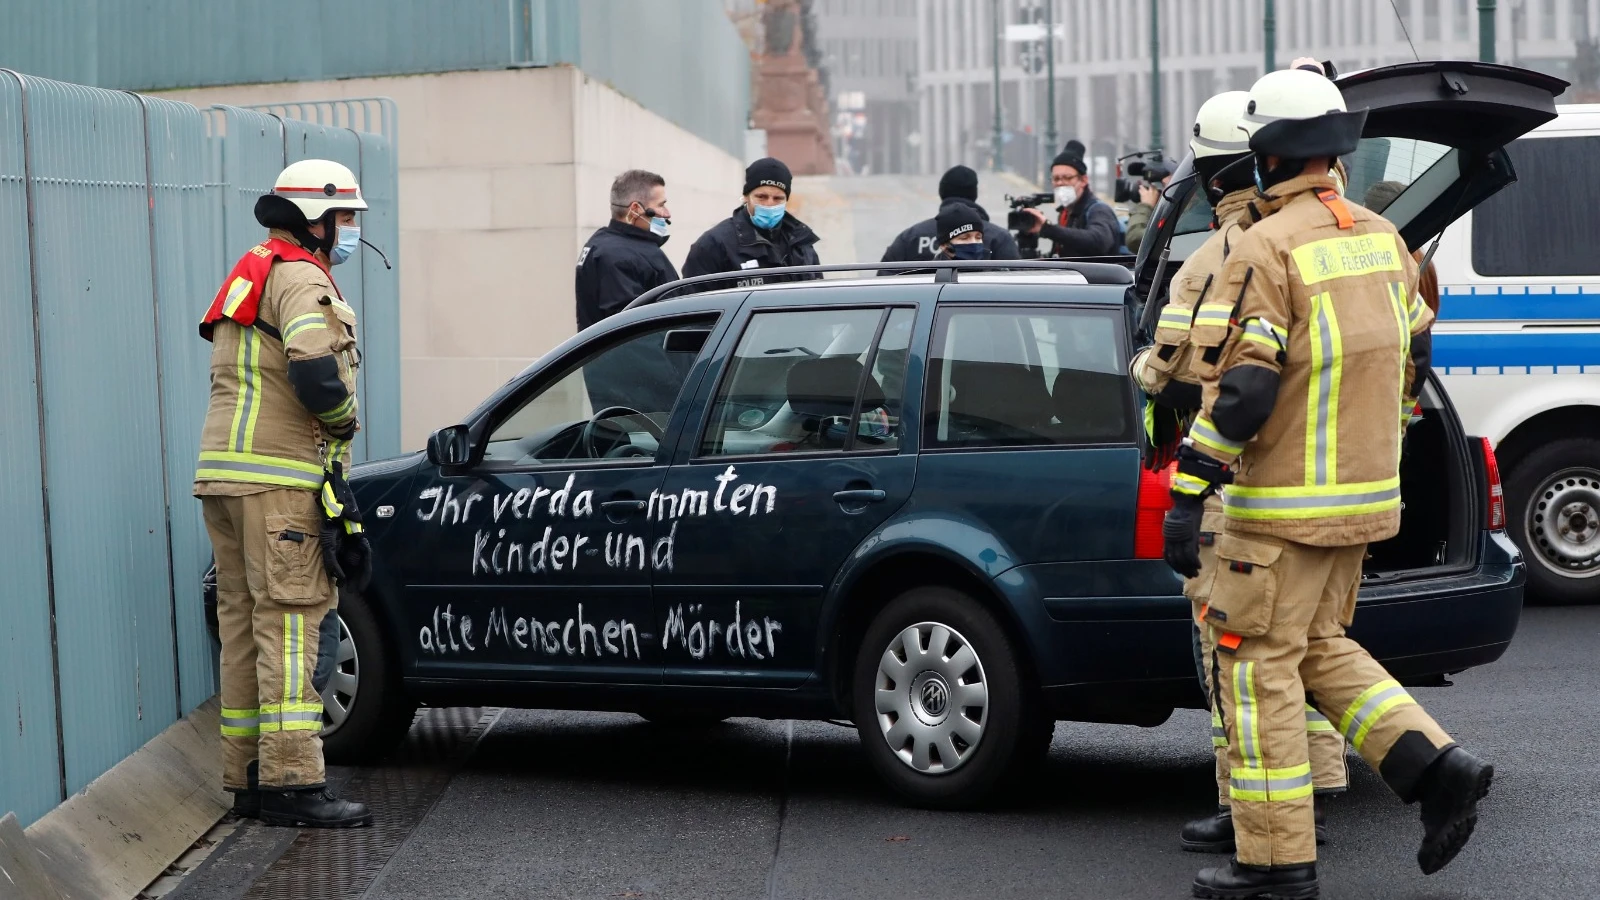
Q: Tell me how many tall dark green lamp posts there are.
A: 5